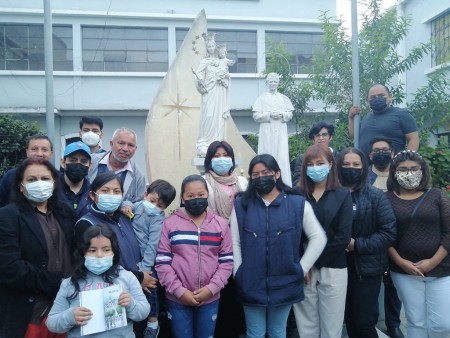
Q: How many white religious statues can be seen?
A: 2